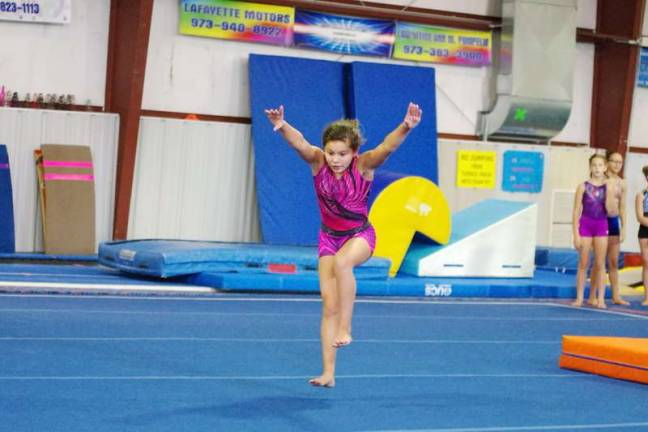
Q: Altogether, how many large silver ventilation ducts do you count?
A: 1